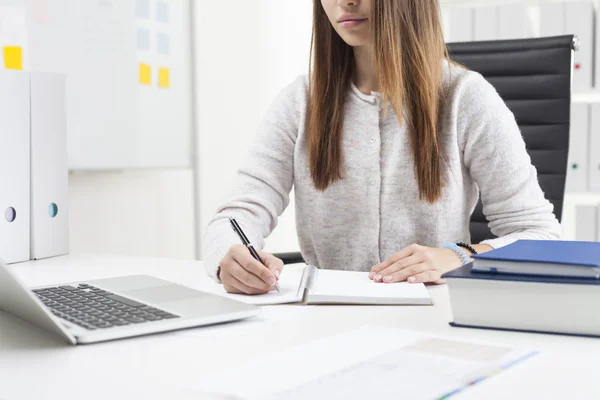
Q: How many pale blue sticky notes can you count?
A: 4